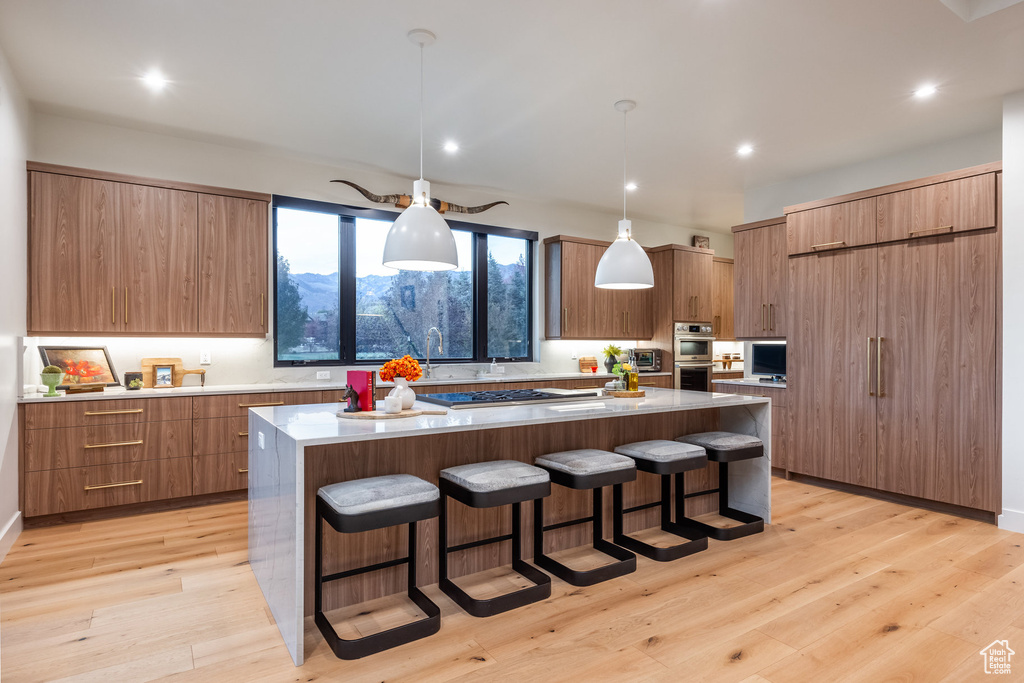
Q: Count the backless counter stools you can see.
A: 5